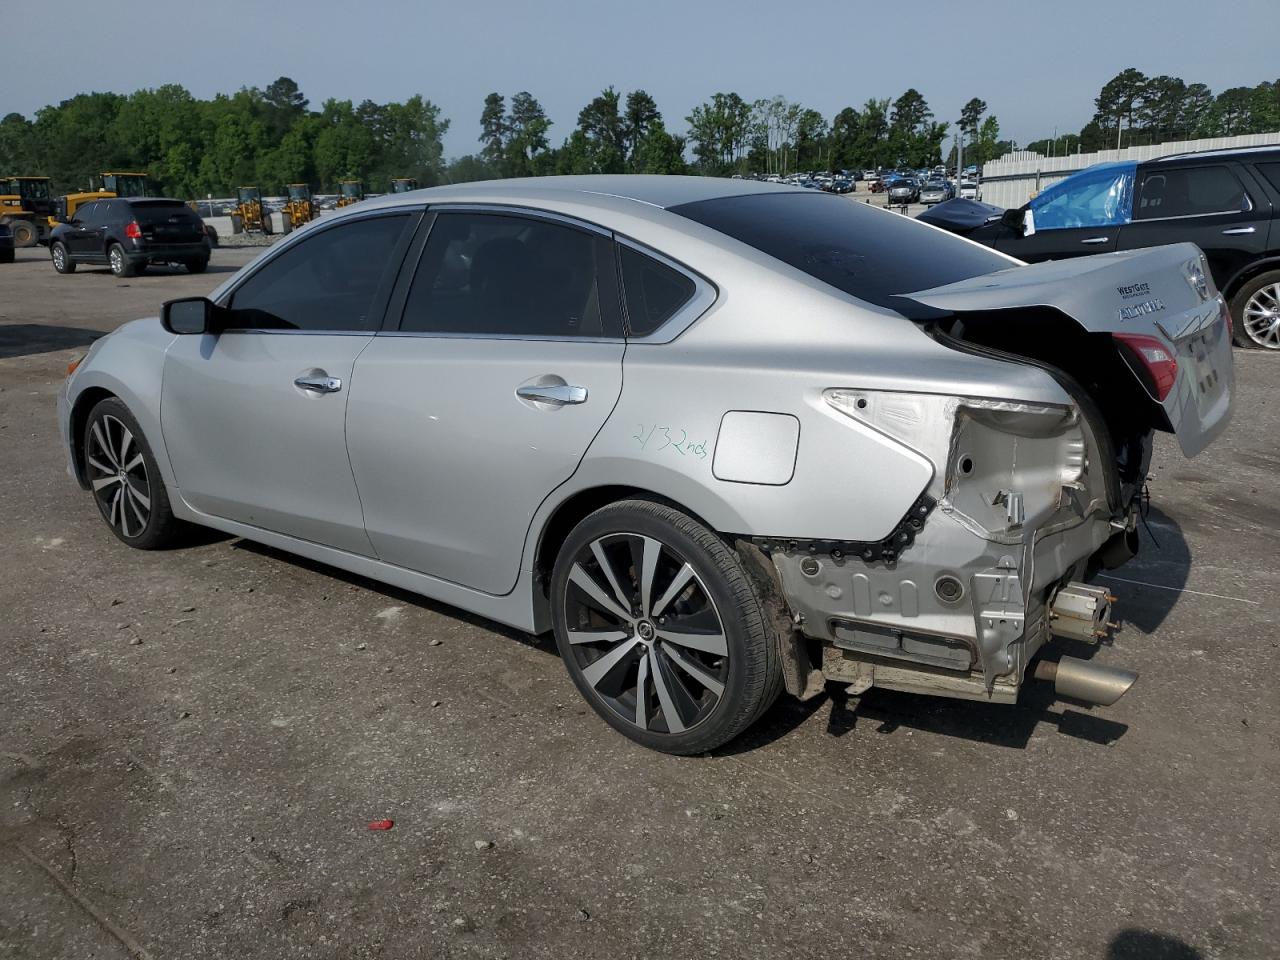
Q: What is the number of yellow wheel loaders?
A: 6